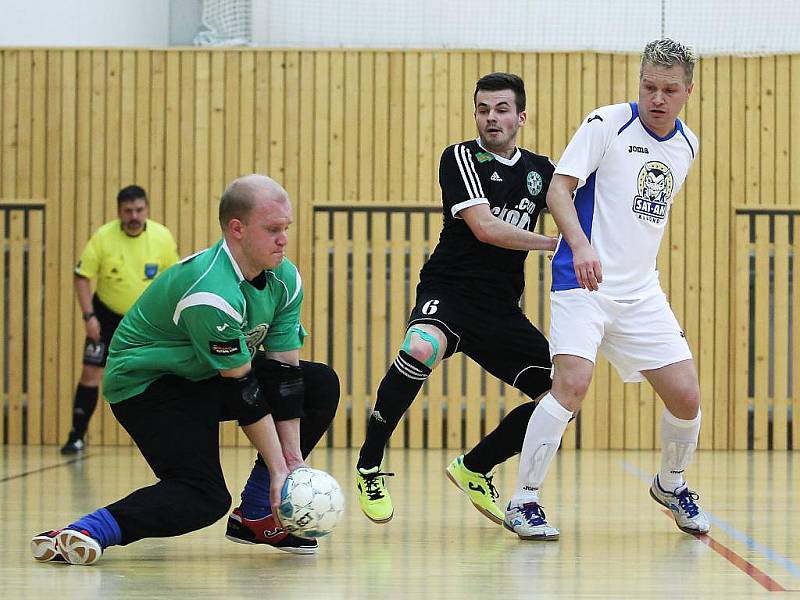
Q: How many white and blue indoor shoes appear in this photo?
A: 2